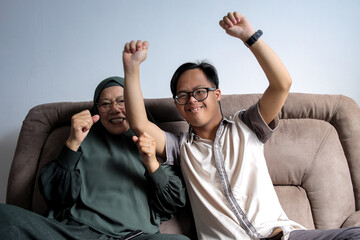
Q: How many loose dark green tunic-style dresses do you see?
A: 1